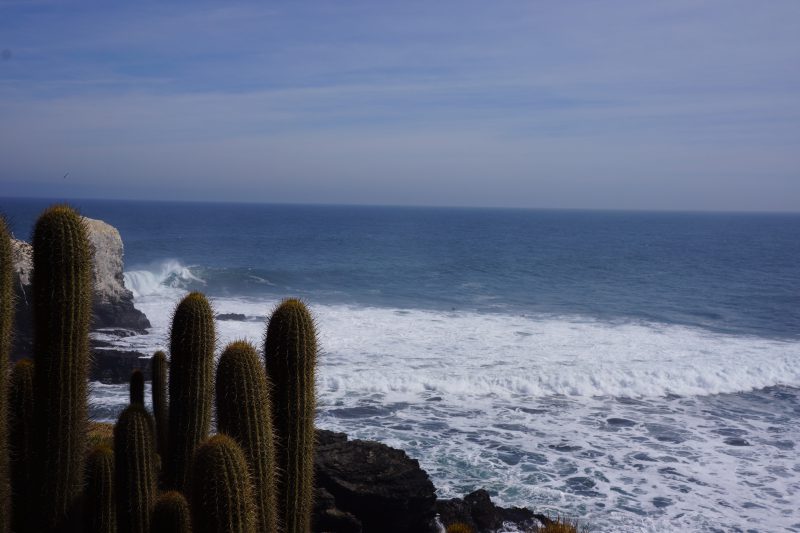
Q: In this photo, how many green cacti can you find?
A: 12